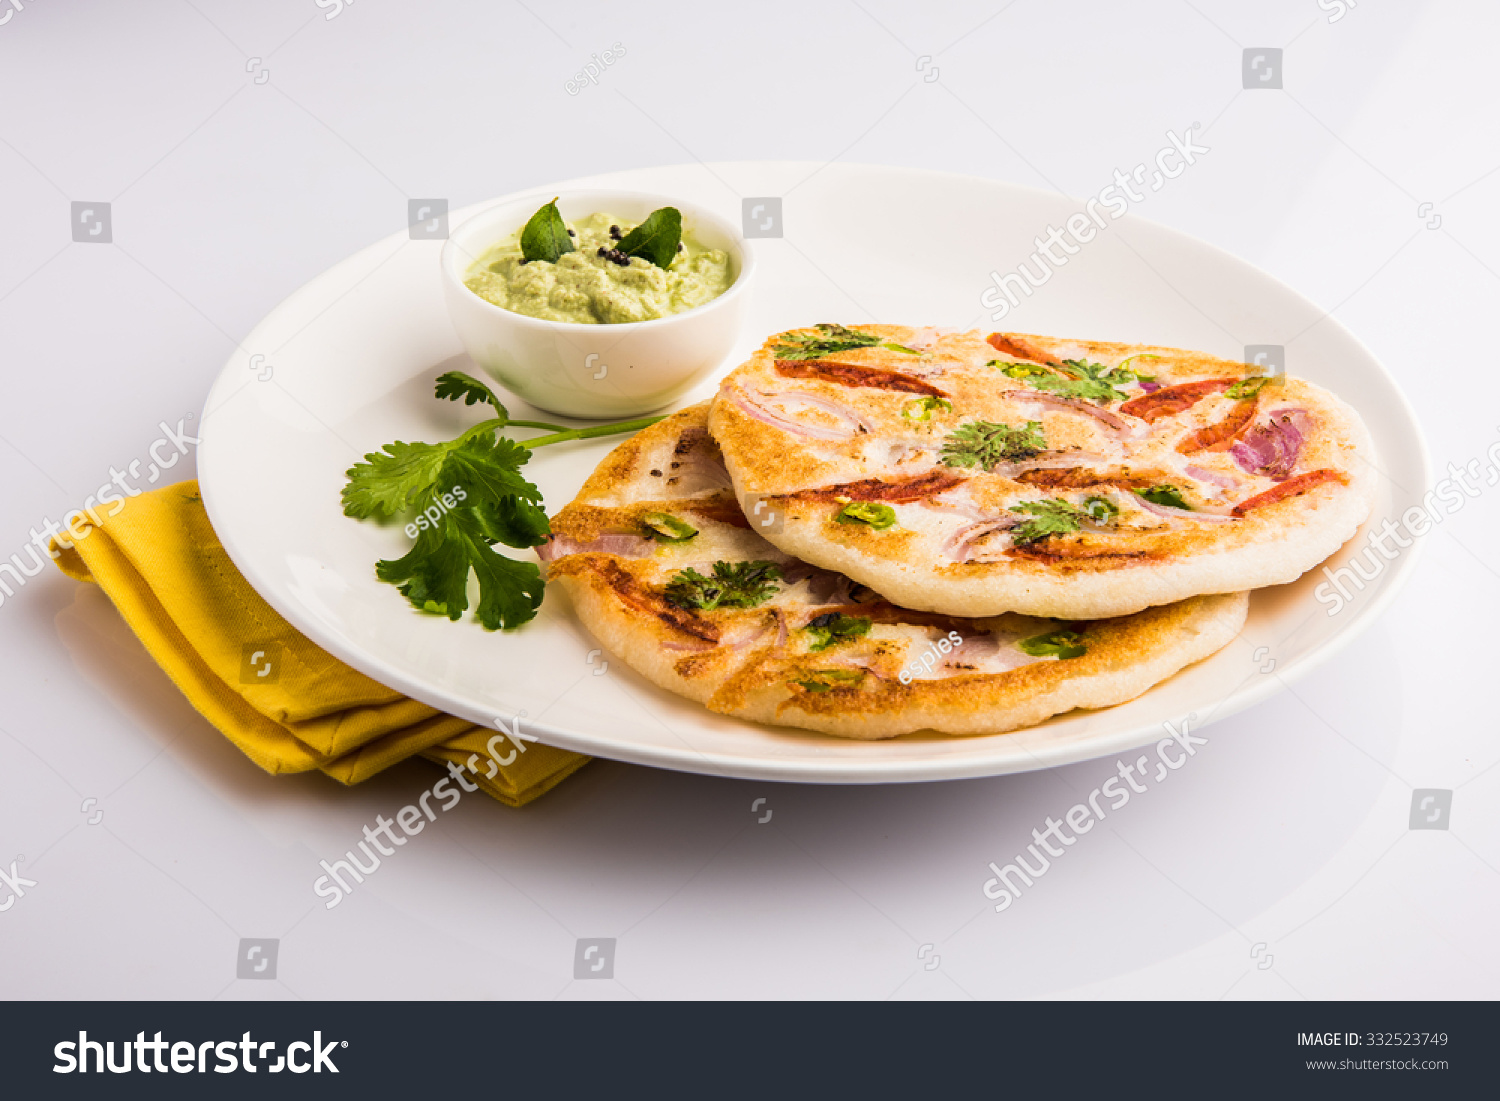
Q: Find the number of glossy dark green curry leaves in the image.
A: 2